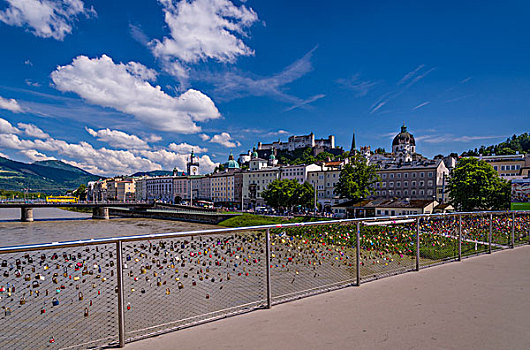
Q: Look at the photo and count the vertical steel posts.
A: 7